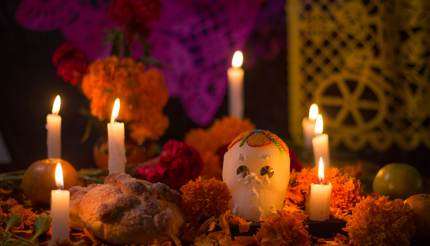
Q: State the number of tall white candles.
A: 7